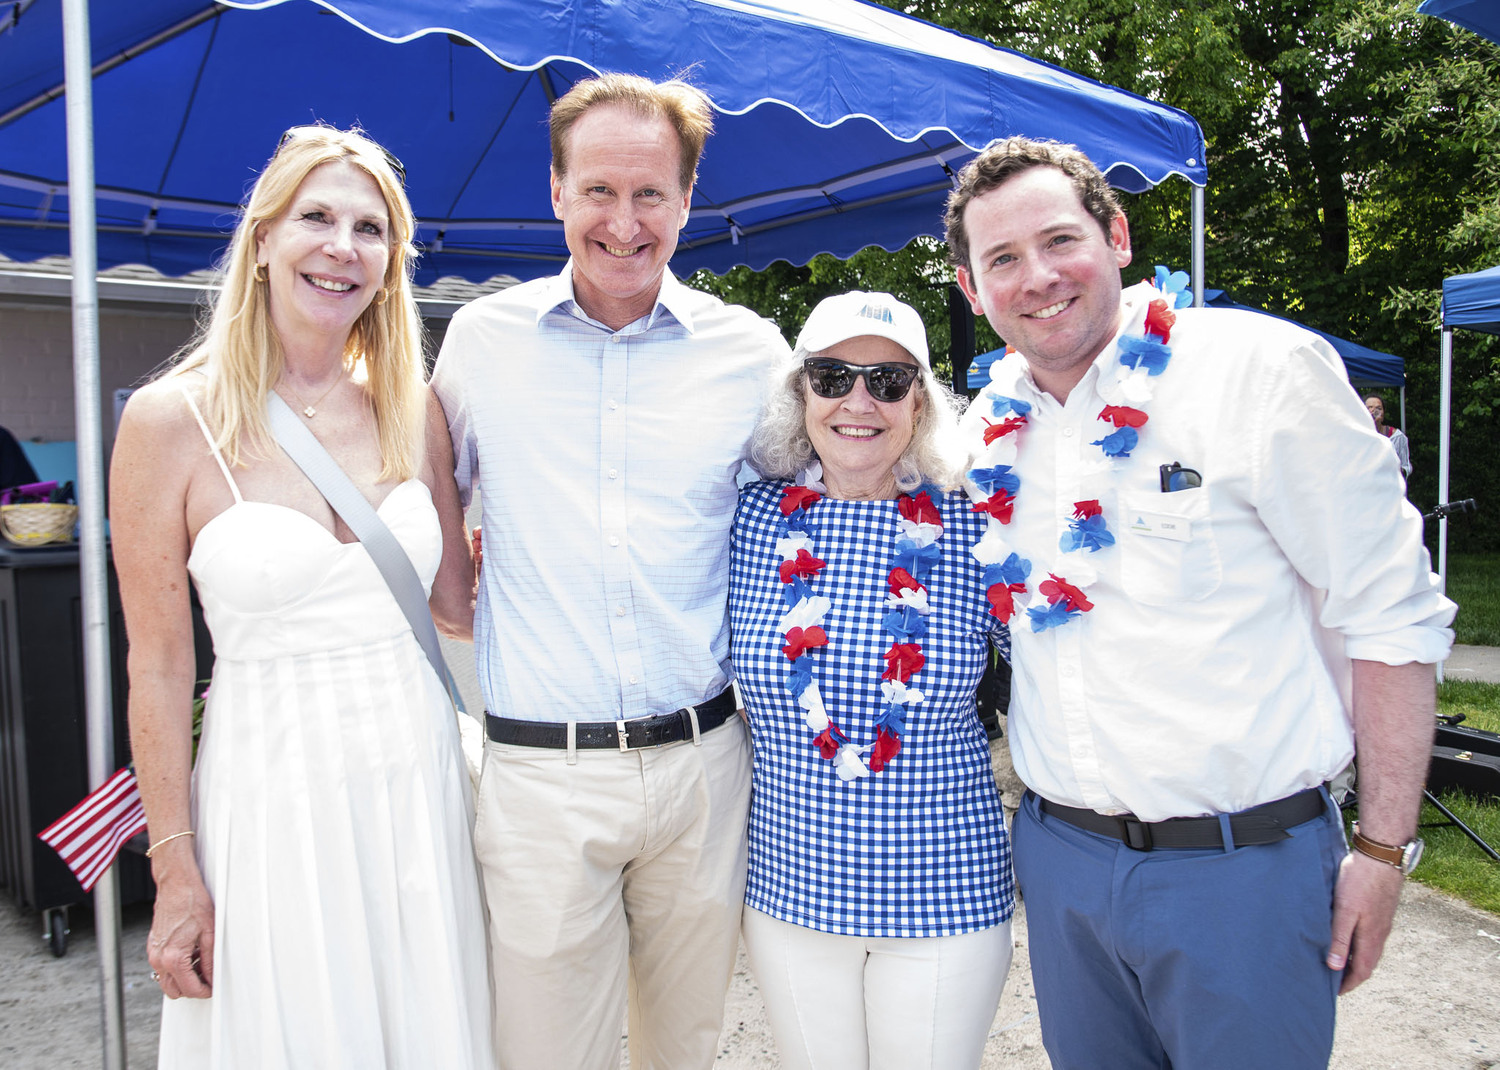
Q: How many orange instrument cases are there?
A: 0